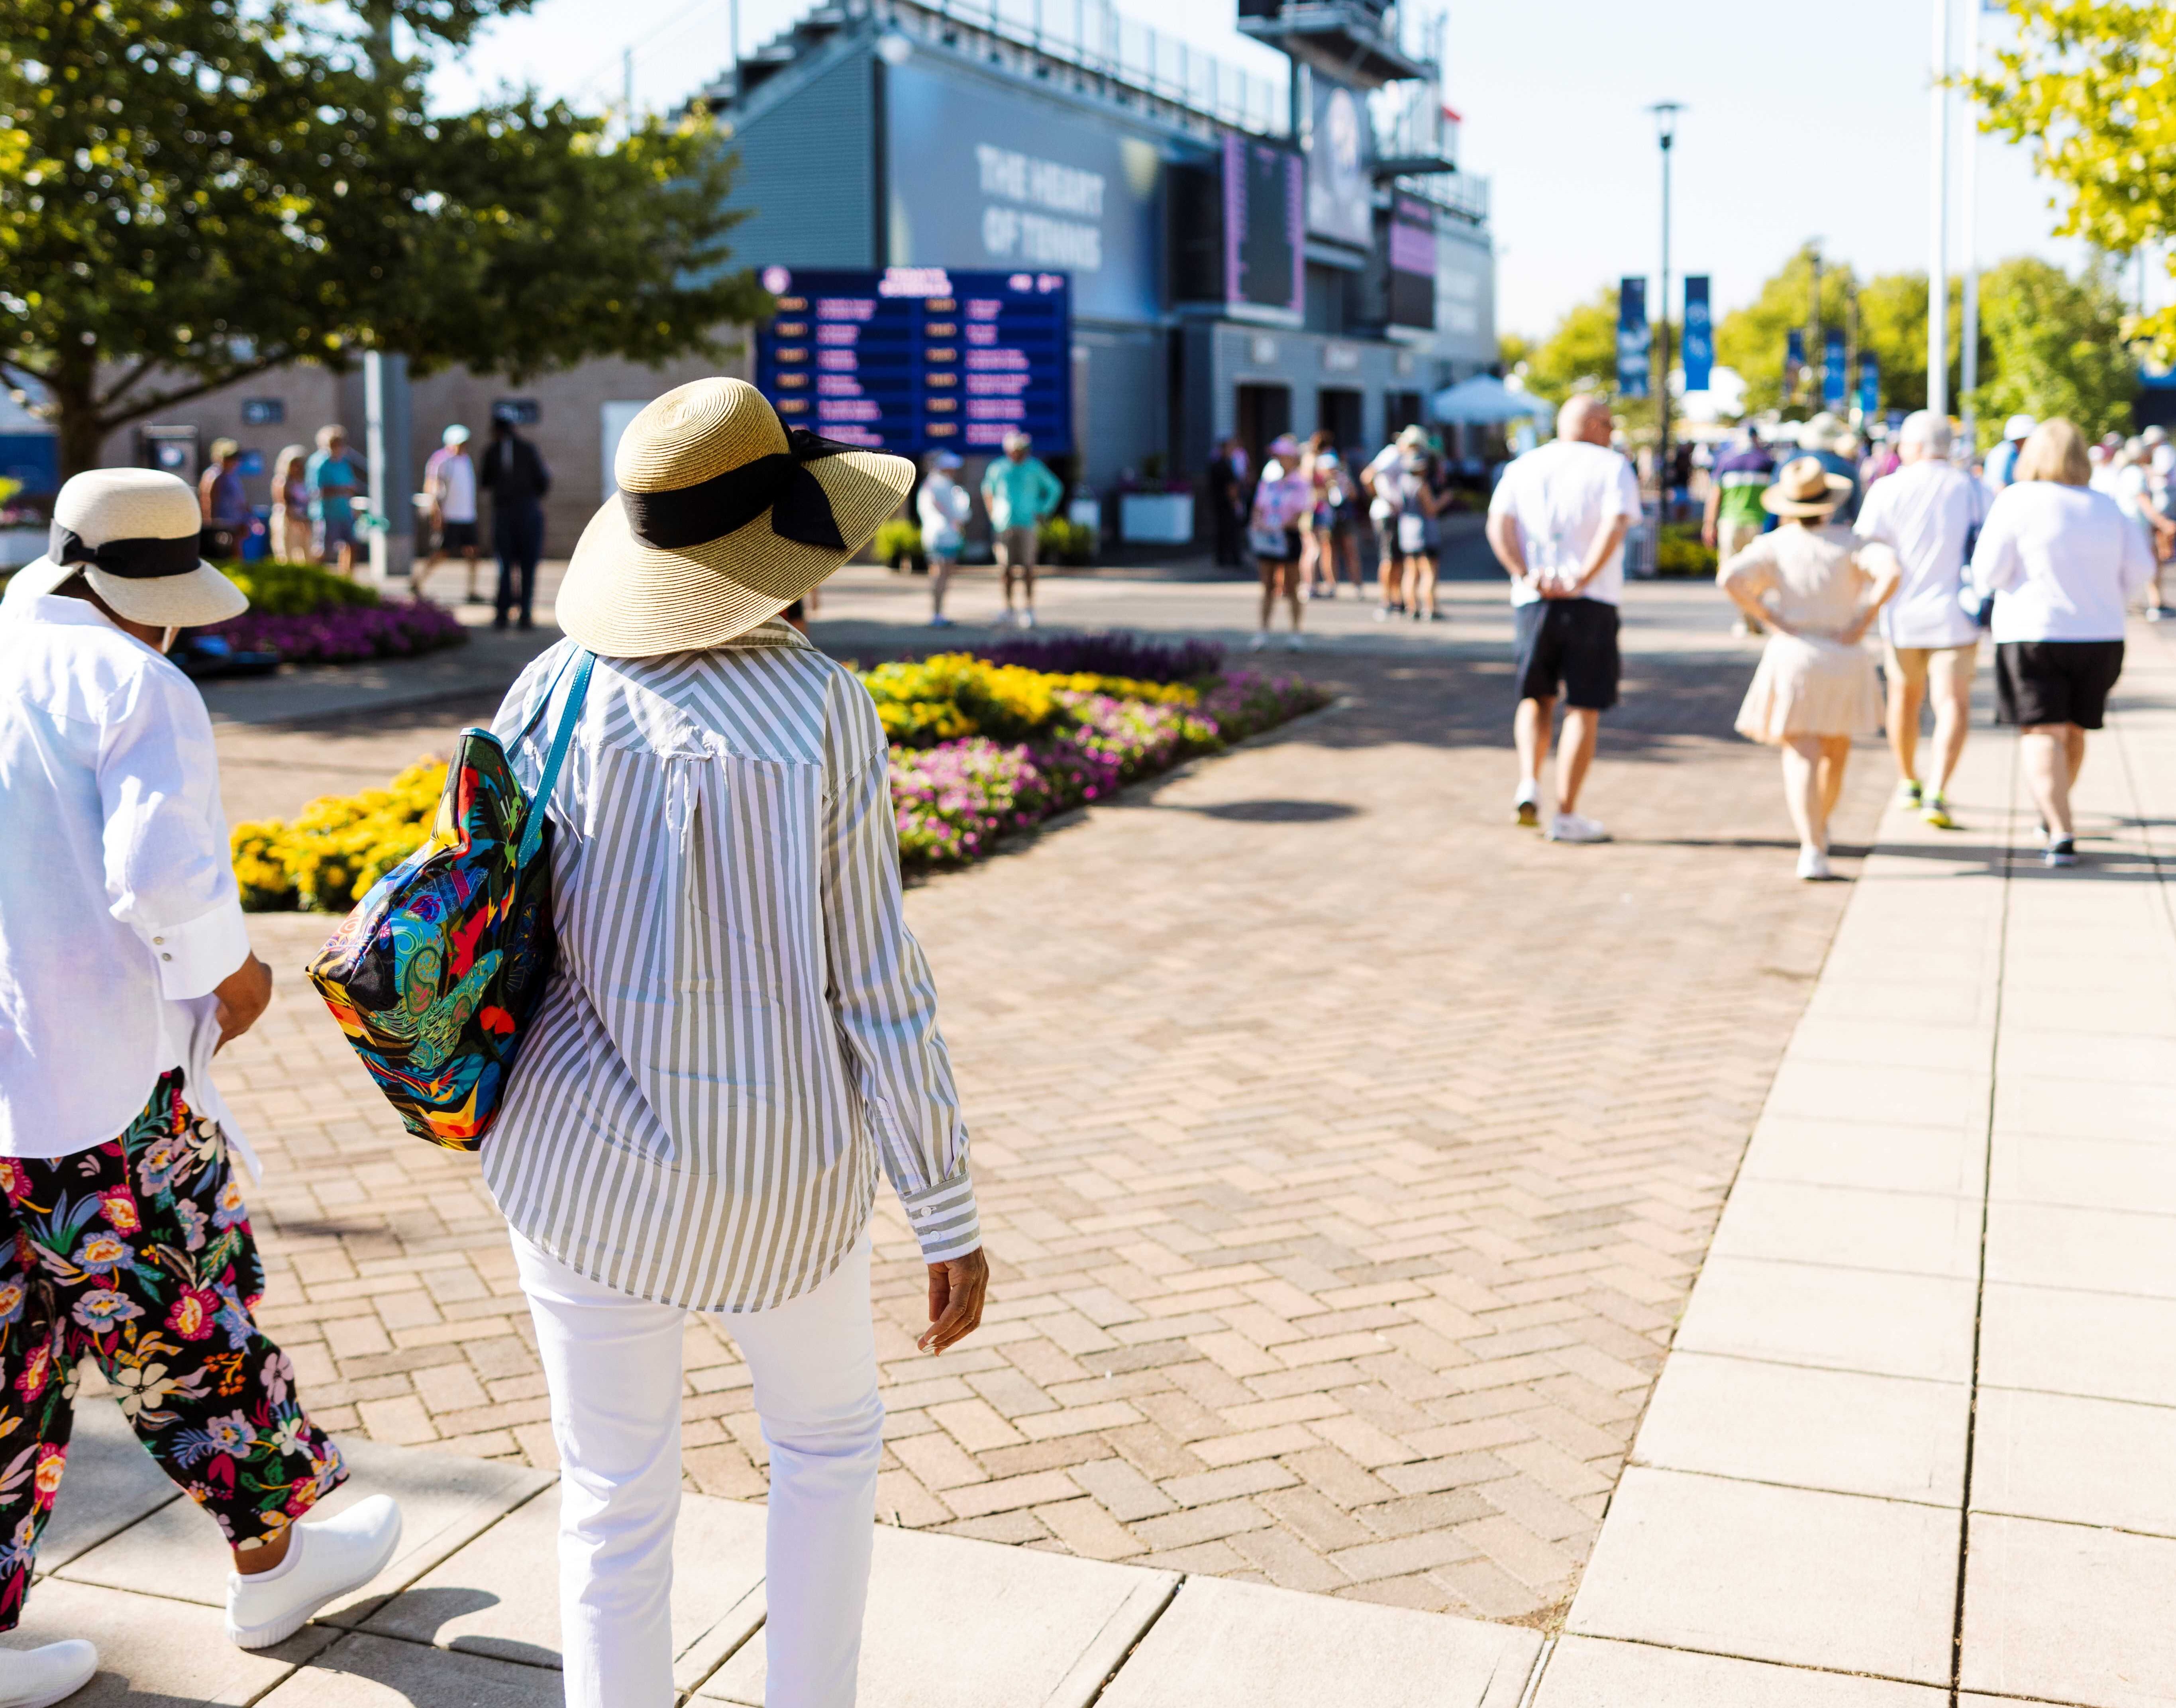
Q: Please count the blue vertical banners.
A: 5